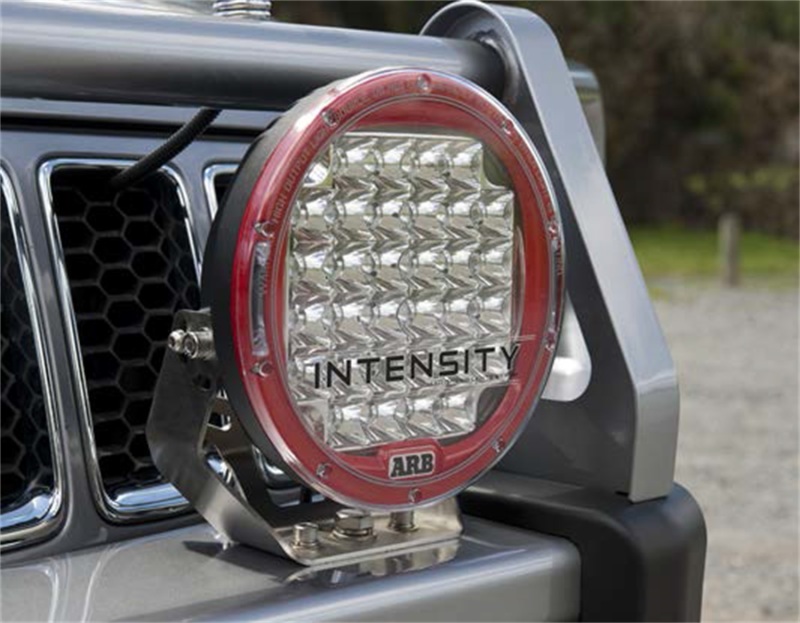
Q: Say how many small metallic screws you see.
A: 10